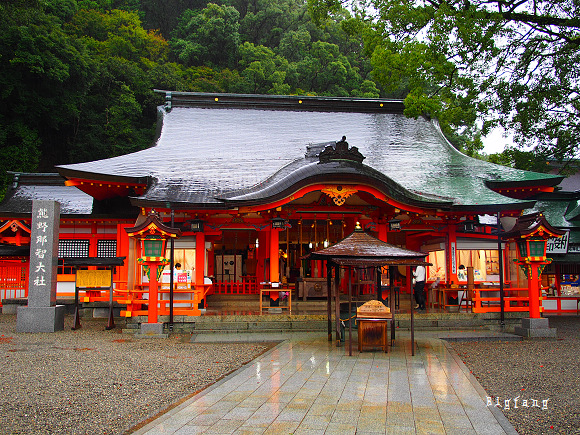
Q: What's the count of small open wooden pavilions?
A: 1